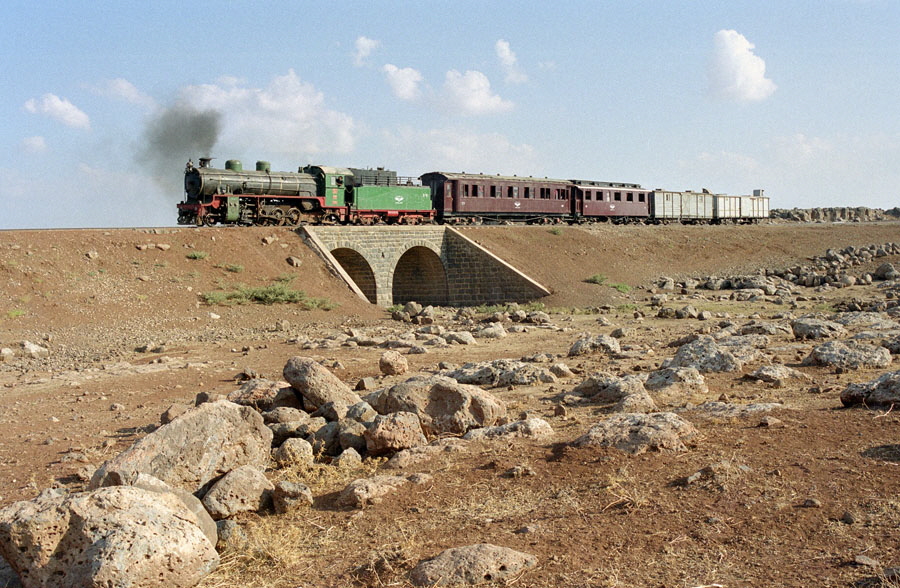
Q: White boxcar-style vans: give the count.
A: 2